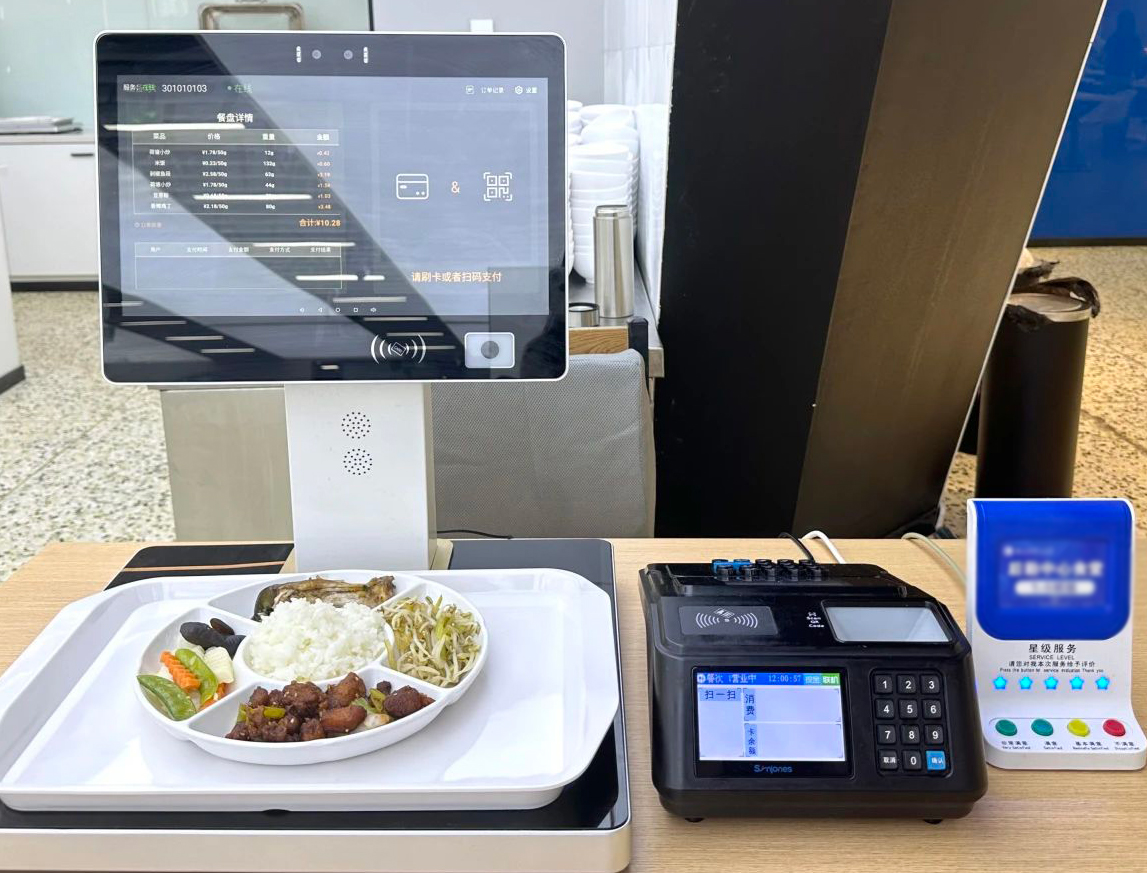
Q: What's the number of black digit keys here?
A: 10